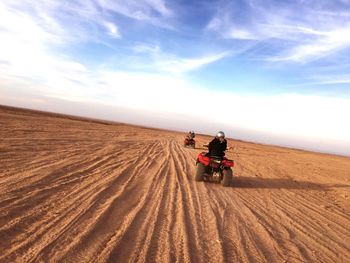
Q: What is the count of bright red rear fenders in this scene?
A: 2